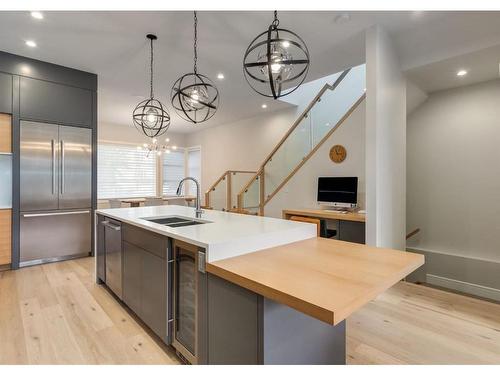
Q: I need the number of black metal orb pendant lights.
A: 3